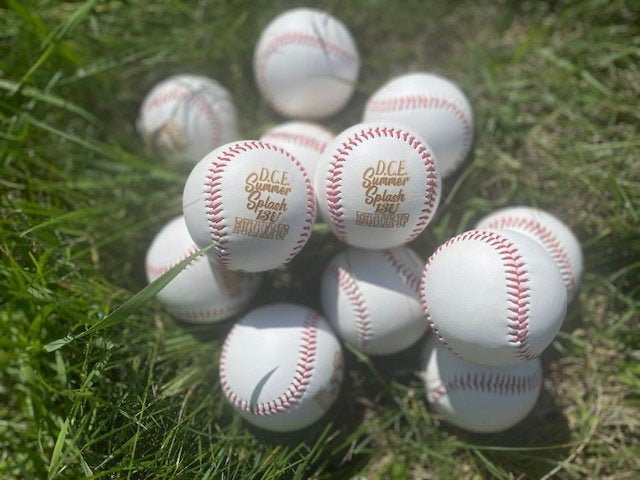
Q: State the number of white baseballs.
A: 12